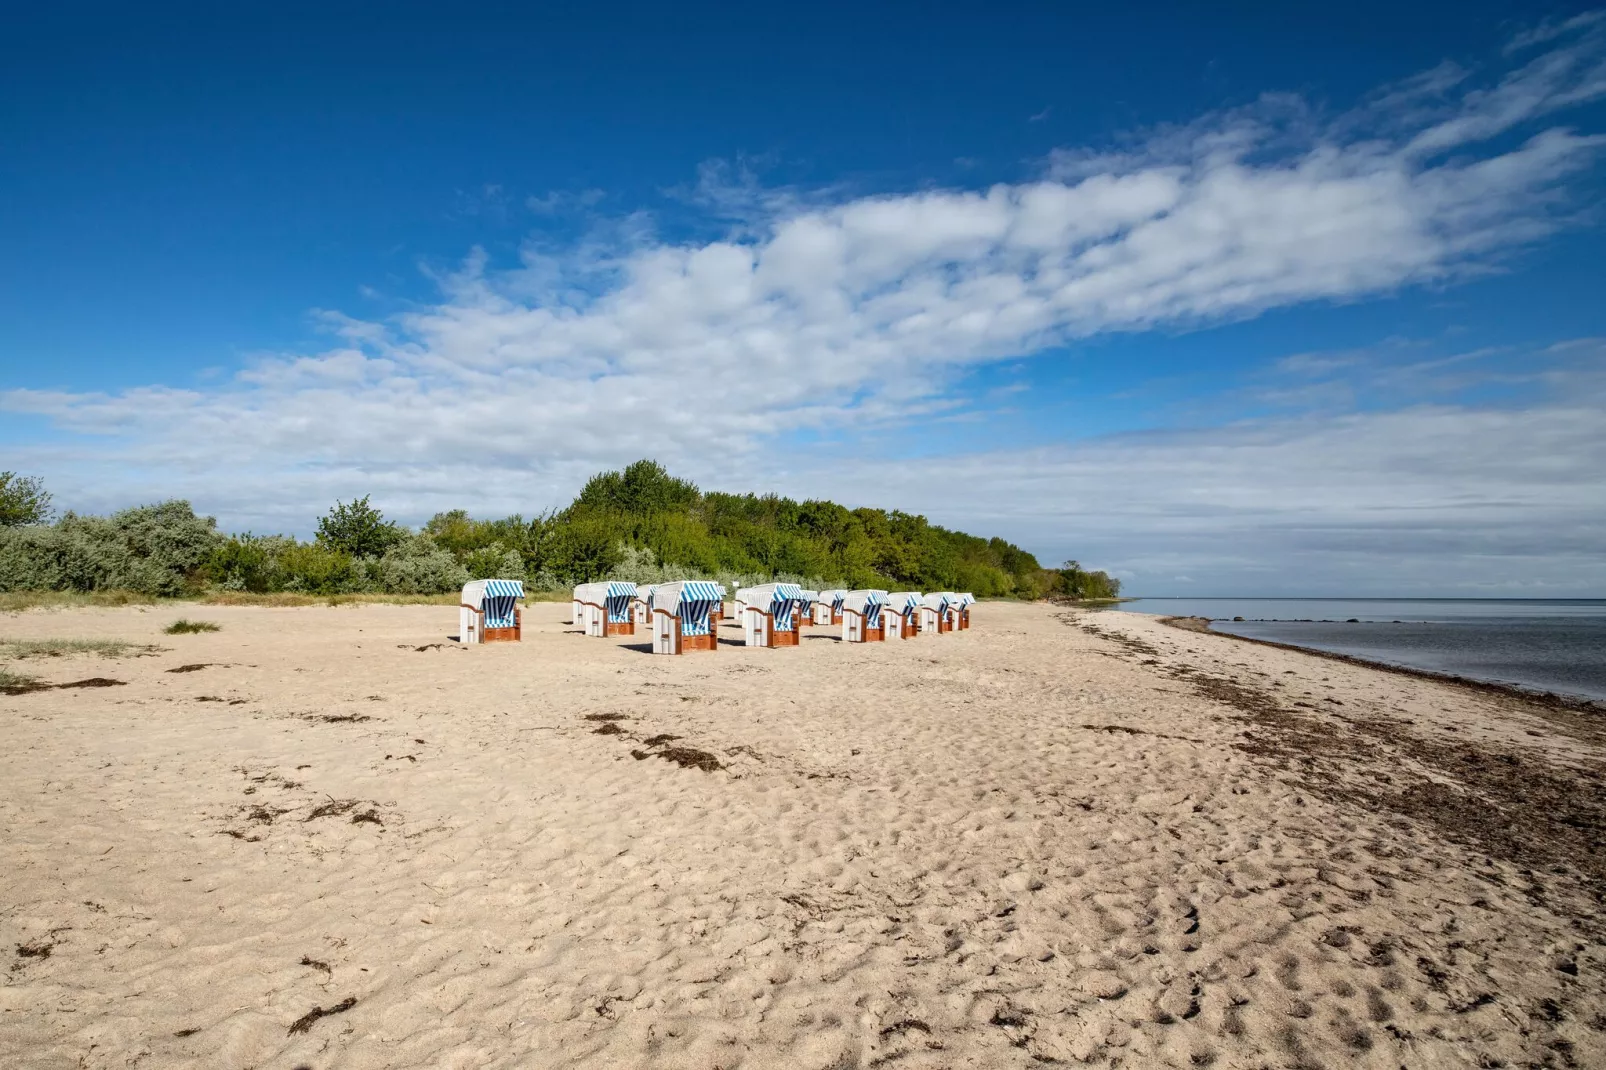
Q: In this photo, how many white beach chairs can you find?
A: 14